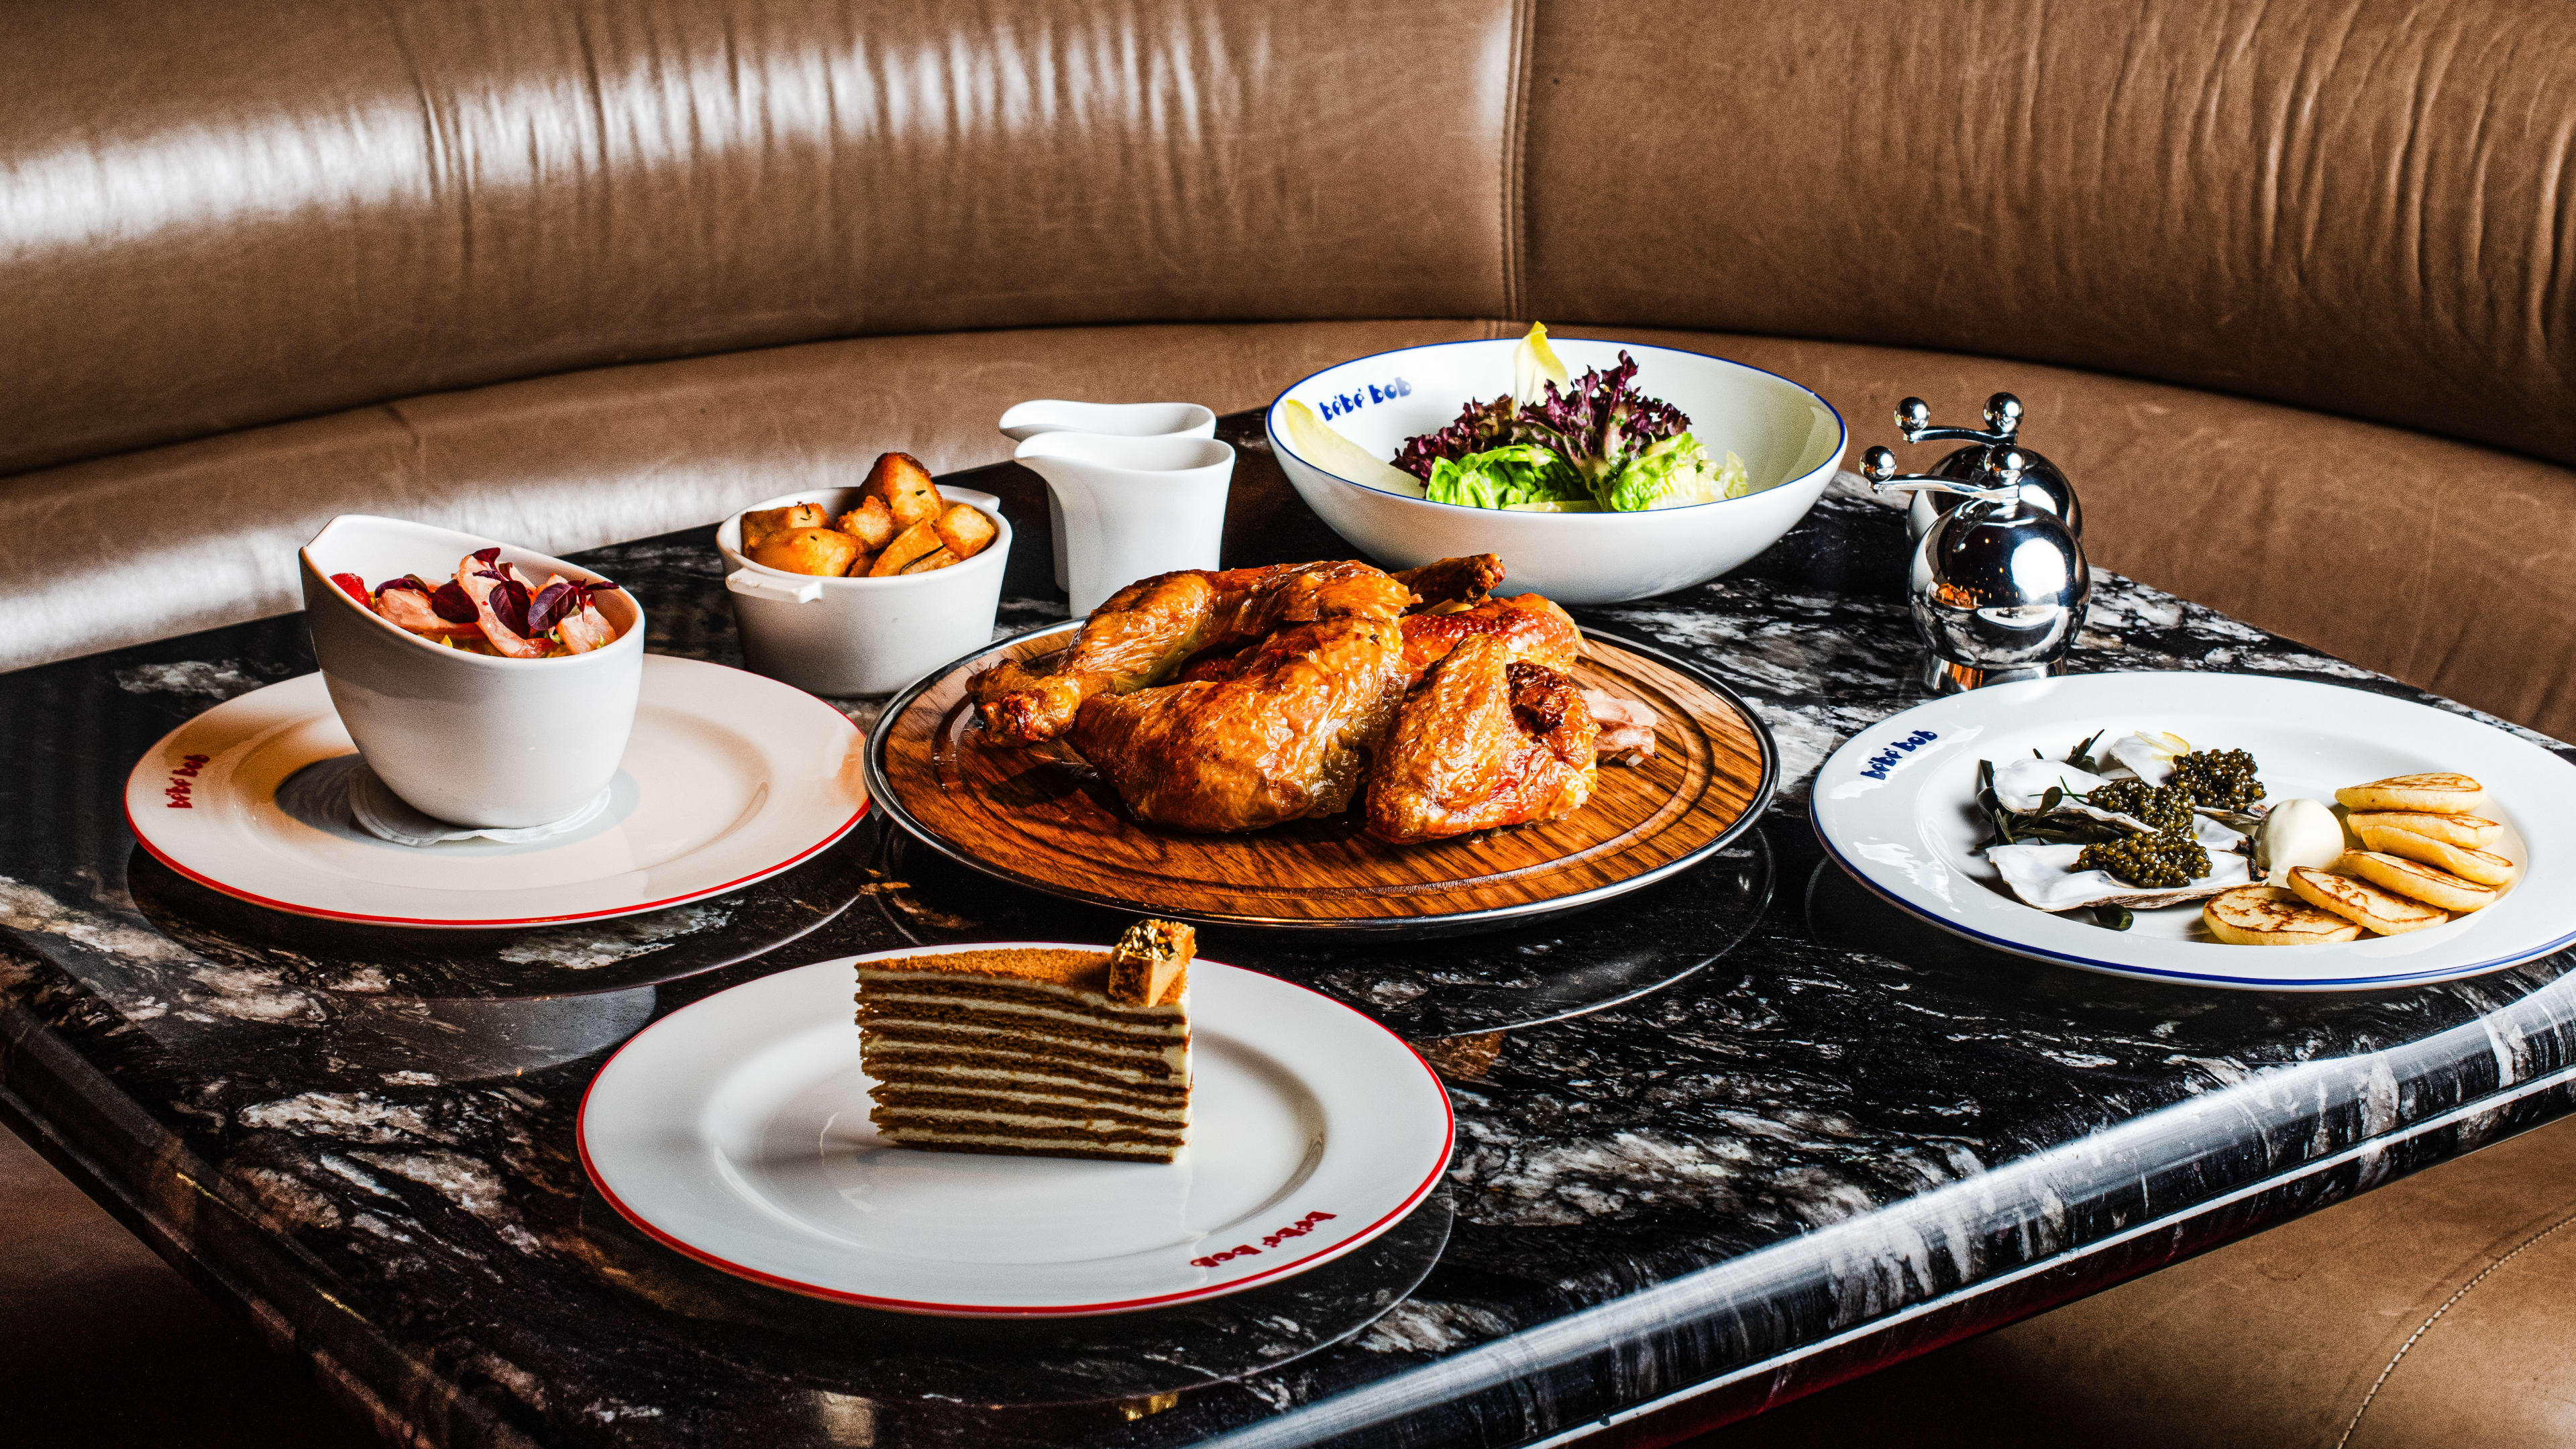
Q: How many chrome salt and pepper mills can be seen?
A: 2